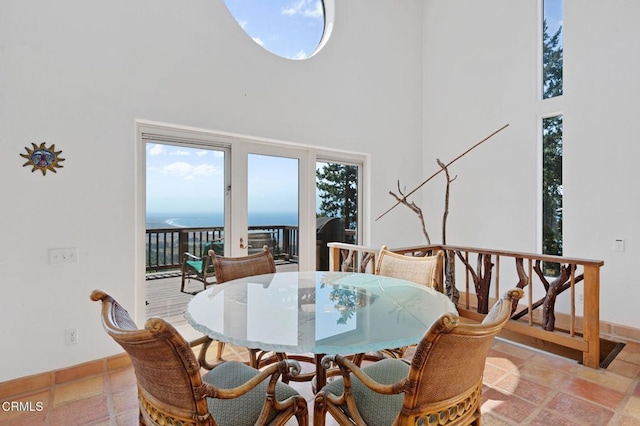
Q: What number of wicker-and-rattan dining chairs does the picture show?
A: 4